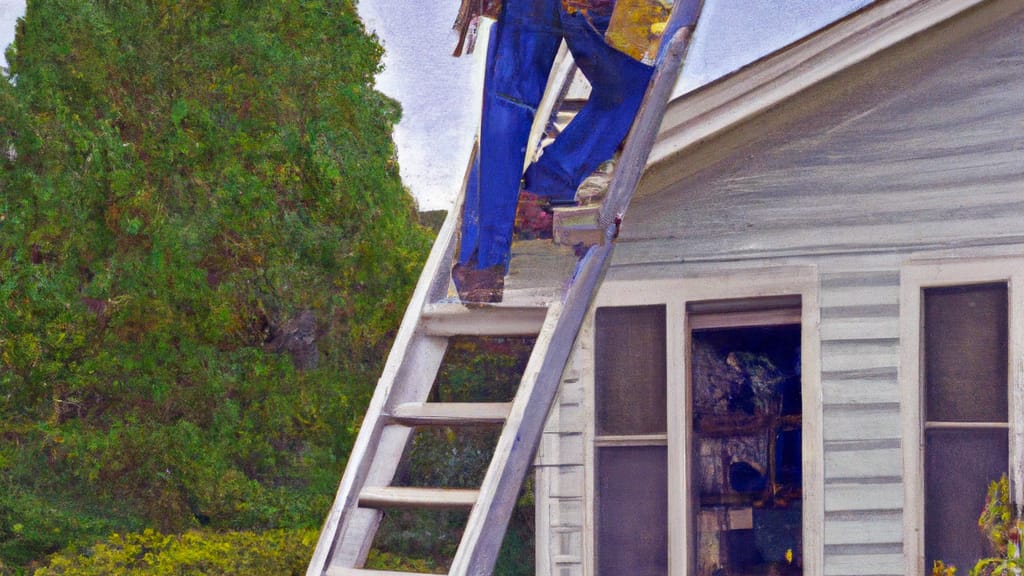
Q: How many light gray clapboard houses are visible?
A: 1